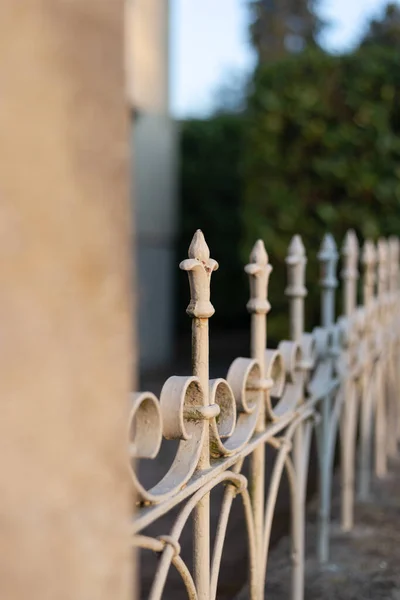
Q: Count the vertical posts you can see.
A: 8